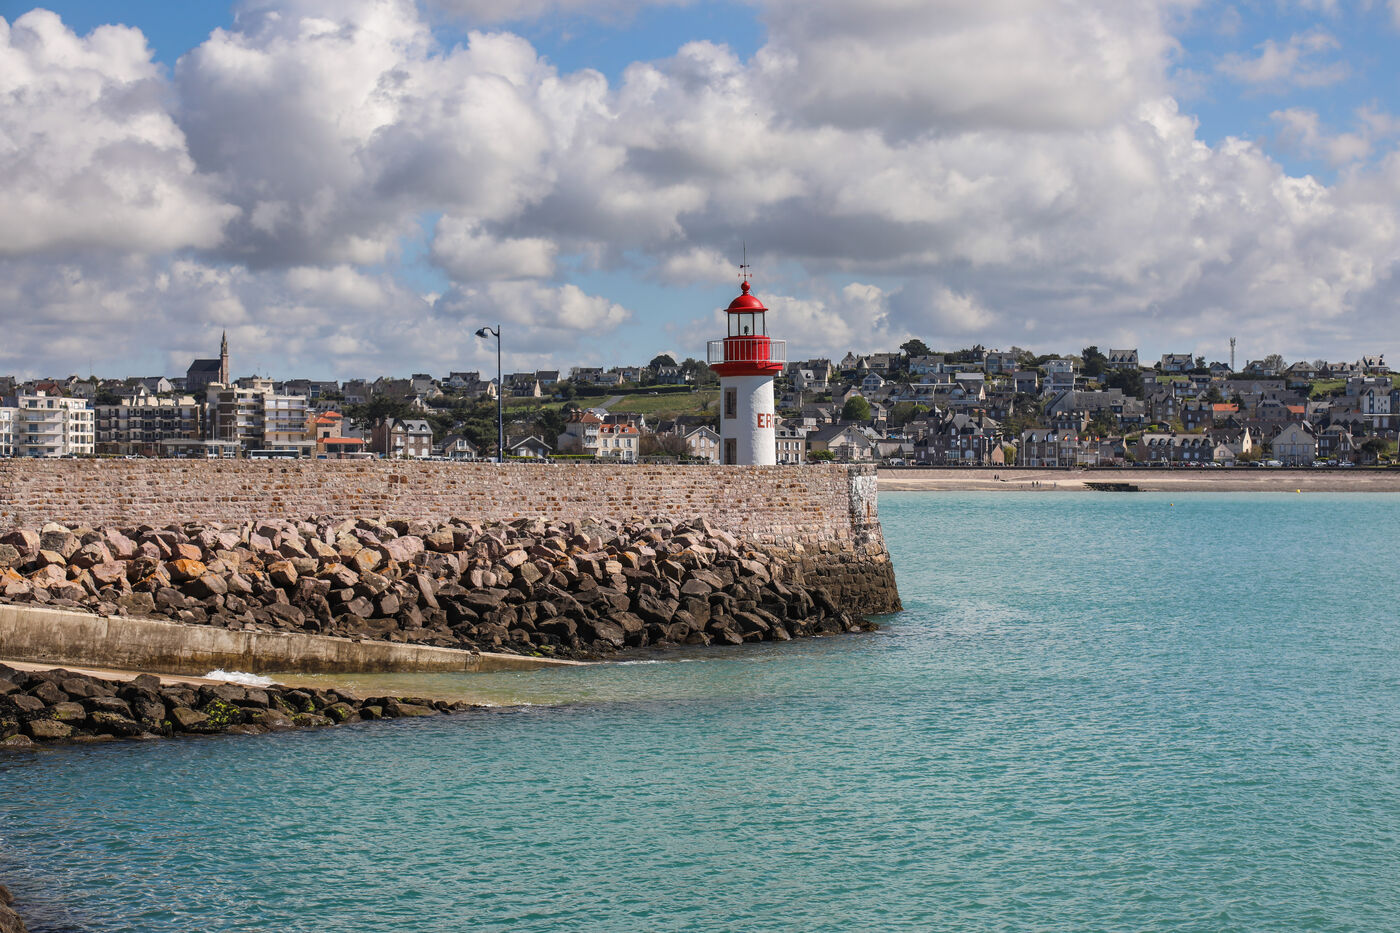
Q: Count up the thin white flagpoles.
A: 14